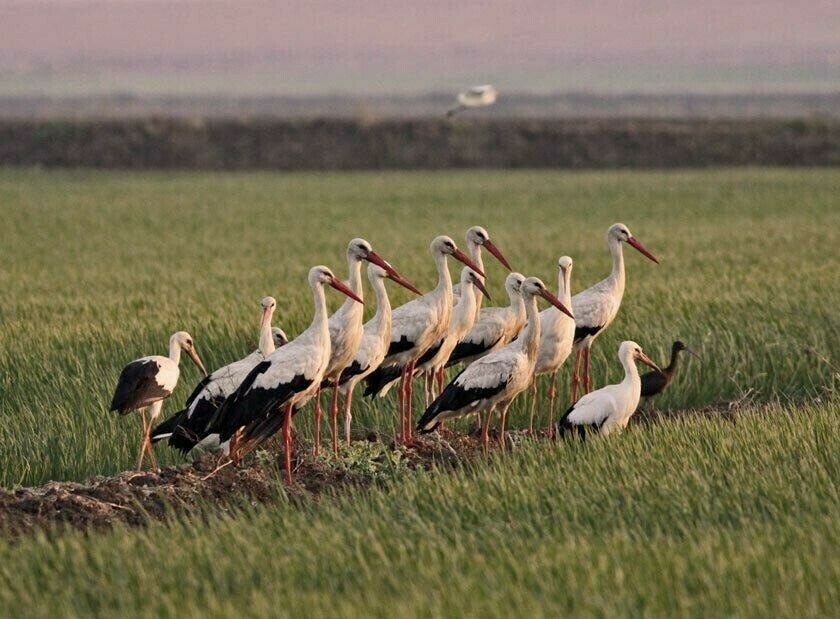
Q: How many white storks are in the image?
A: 14